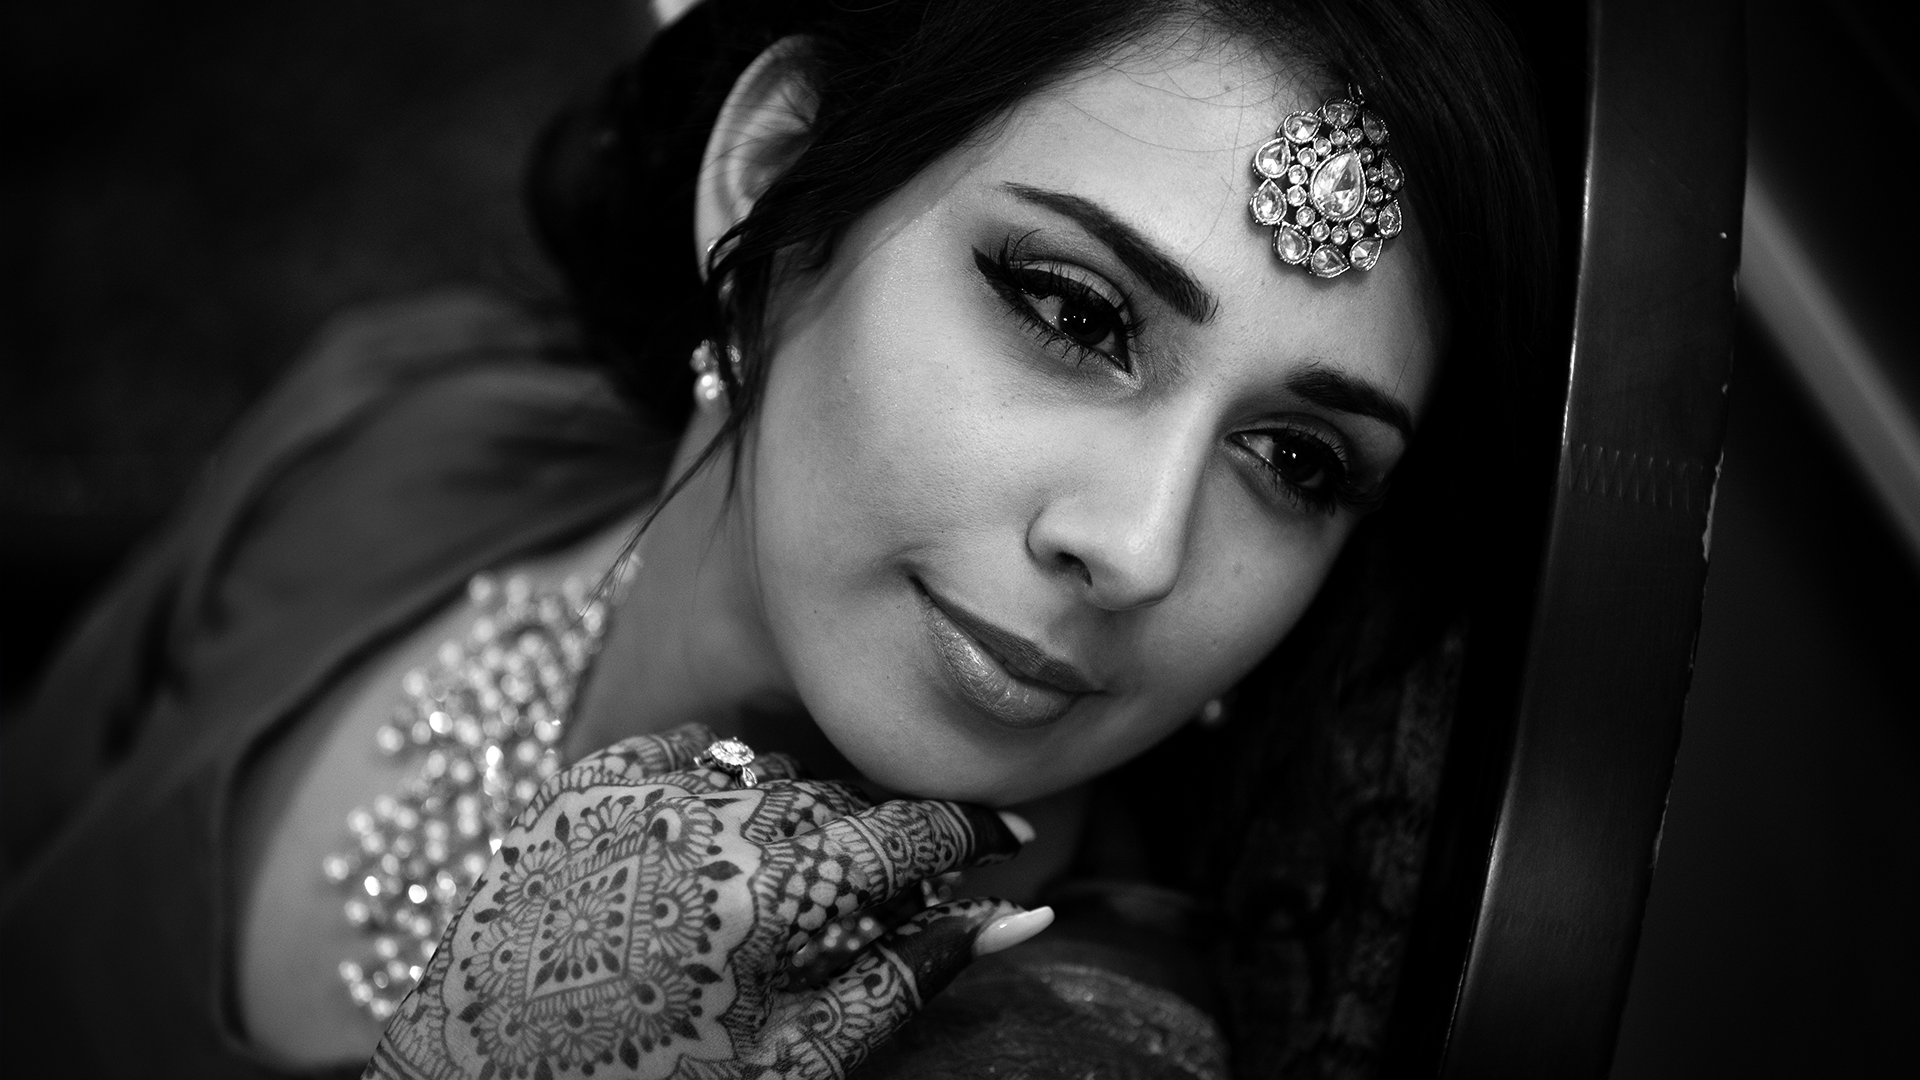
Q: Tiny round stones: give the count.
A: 14